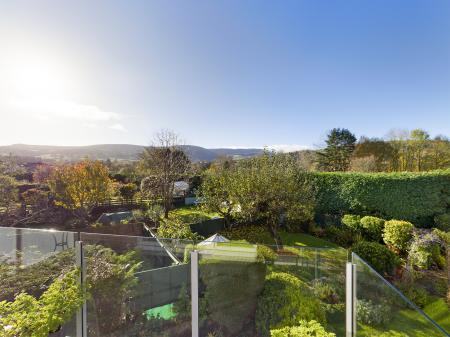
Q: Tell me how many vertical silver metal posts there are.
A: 3